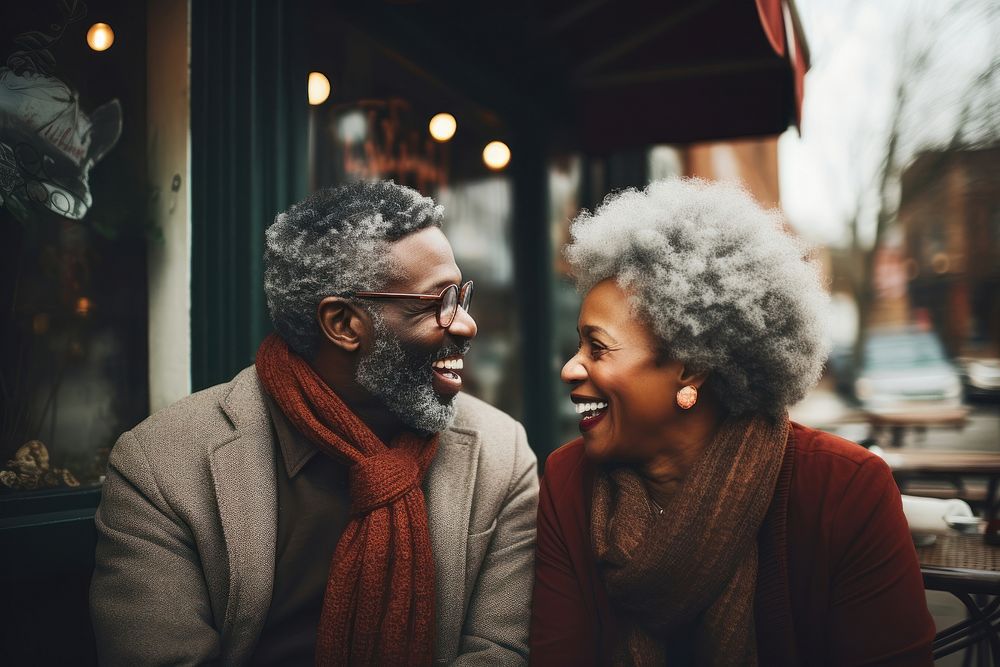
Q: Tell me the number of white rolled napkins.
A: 1